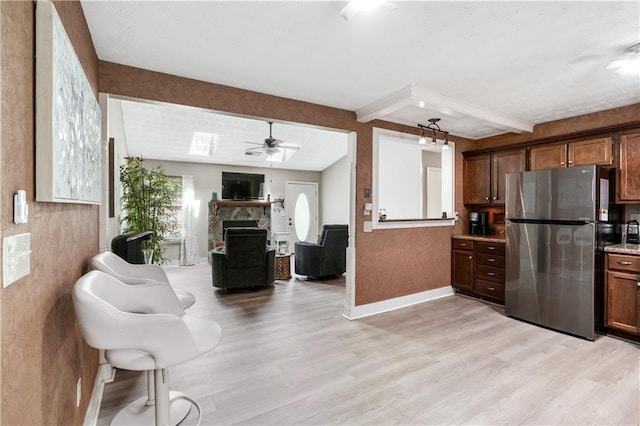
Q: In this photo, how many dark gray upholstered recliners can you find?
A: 2